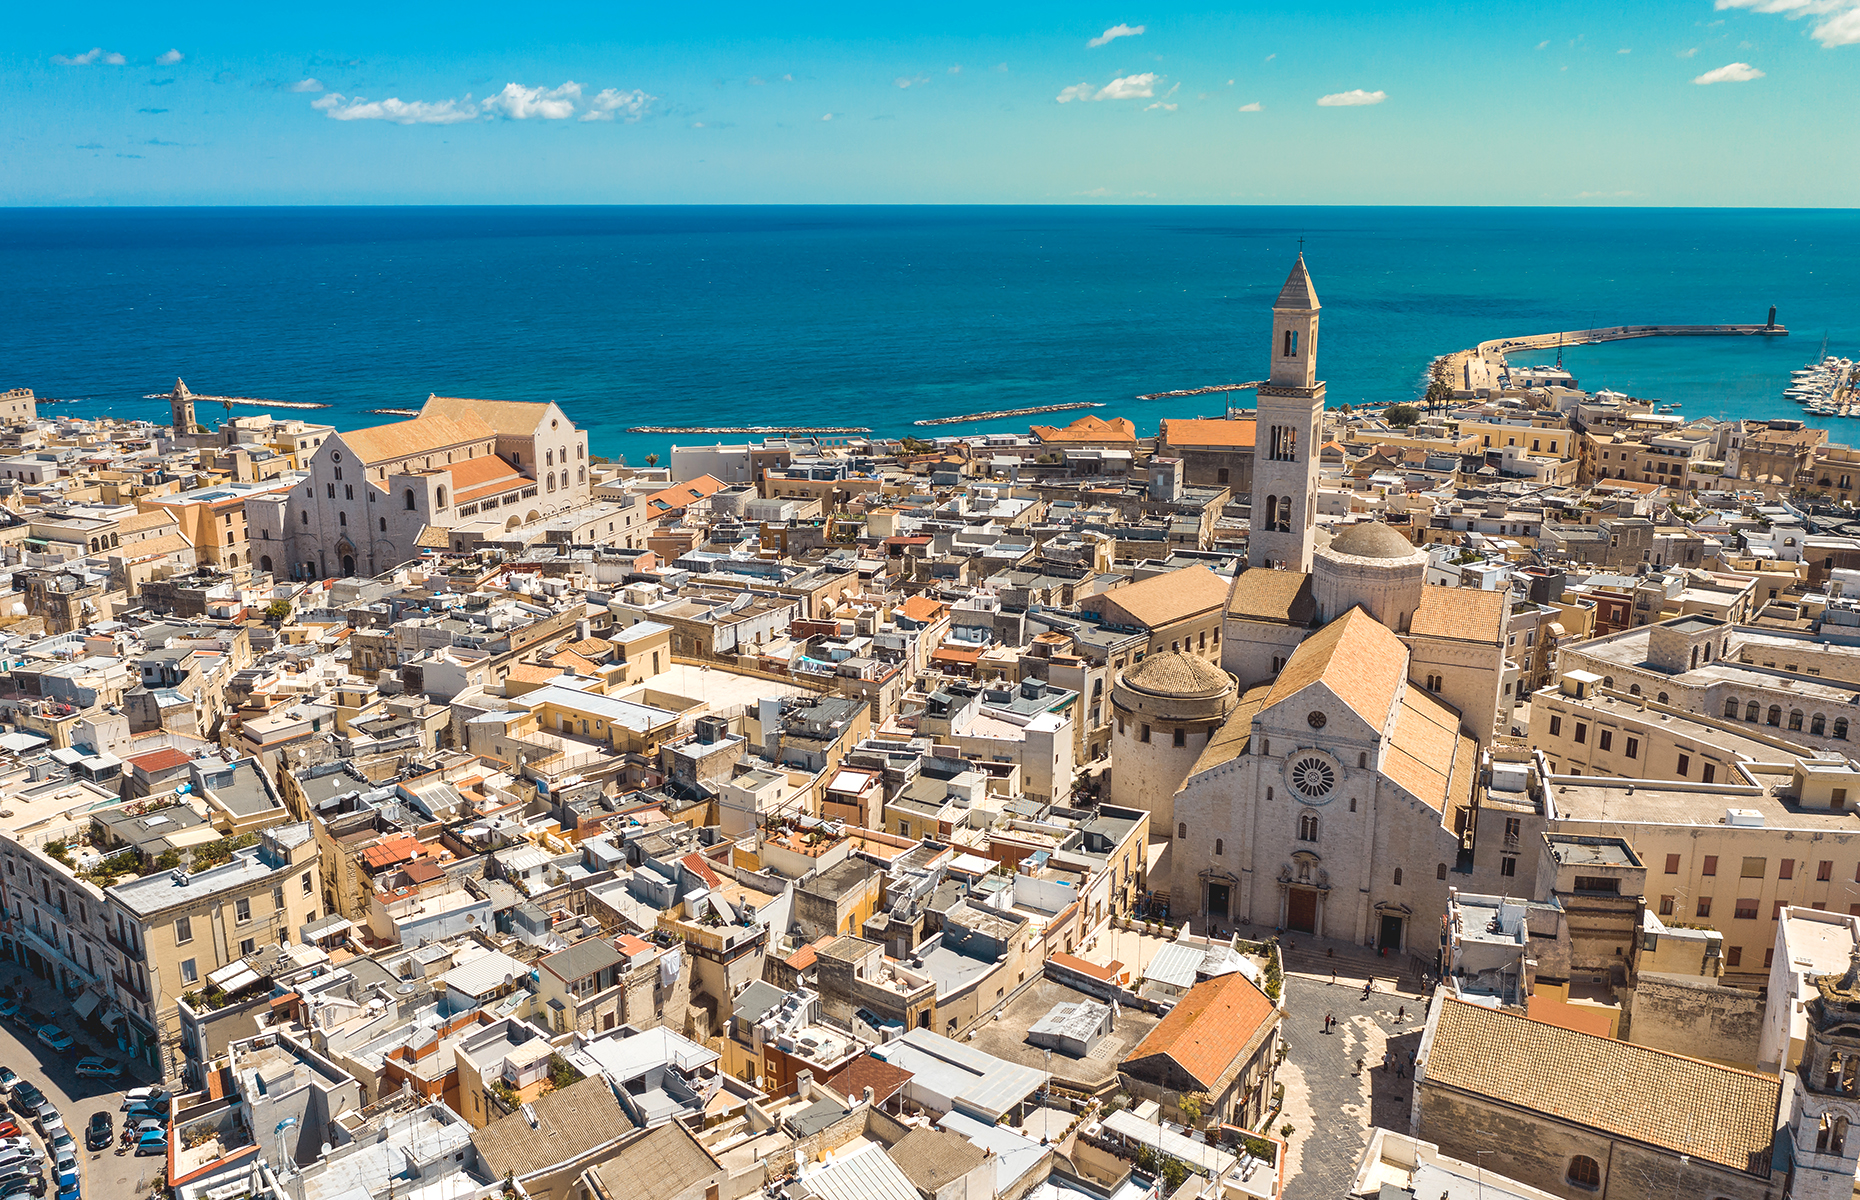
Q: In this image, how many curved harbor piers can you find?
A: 1